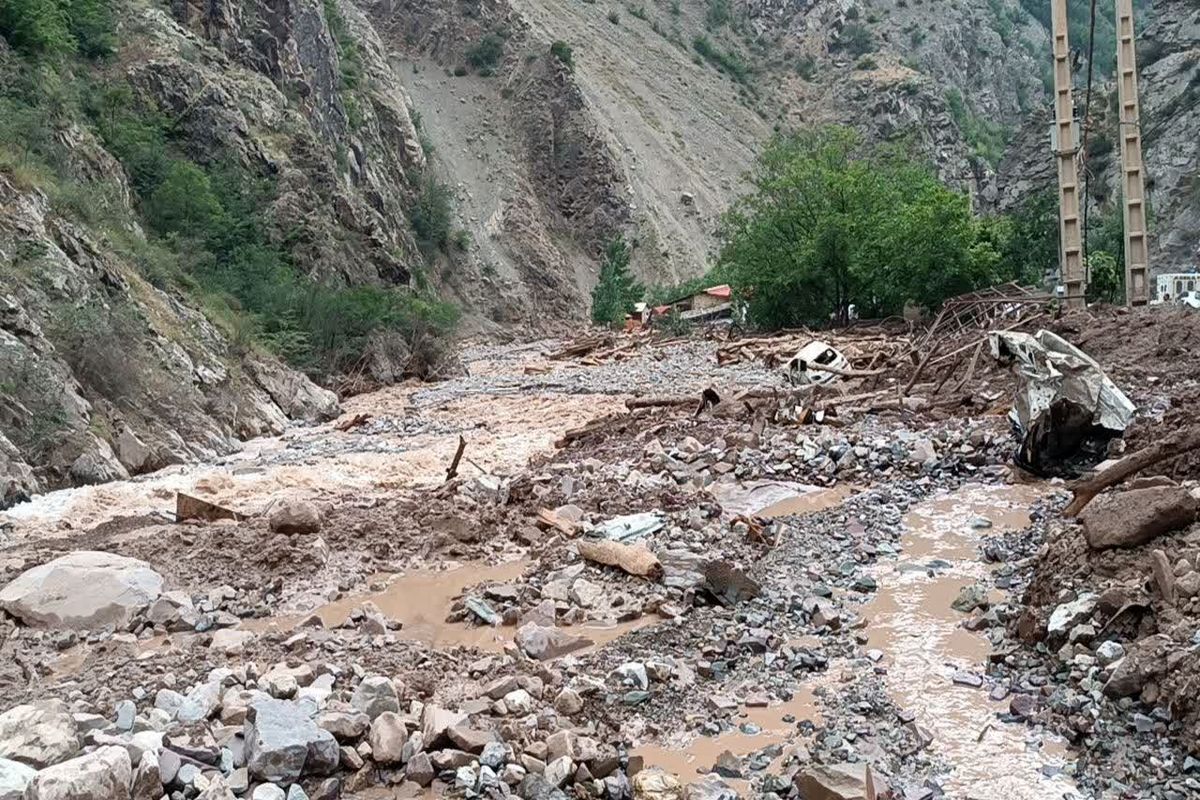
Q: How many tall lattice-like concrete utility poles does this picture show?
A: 2